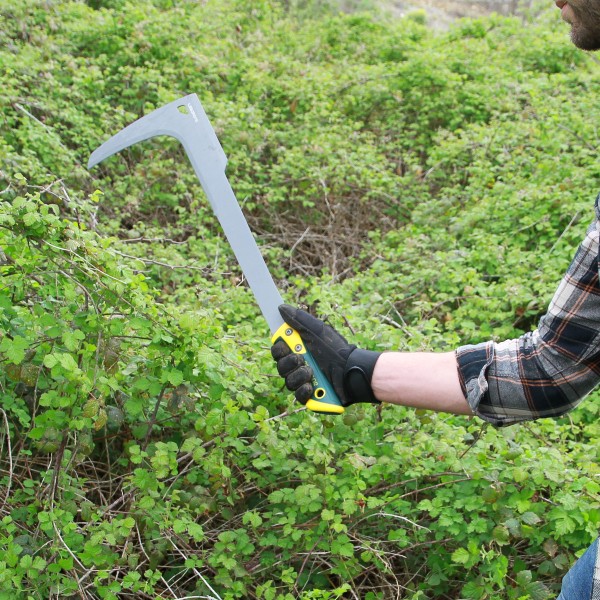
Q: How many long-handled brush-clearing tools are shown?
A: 1